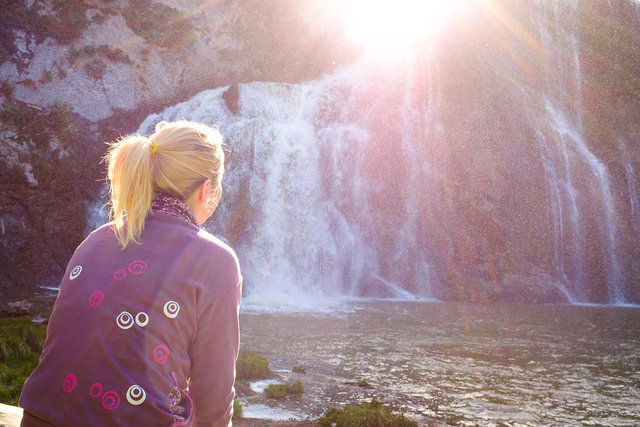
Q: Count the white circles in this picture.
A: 5